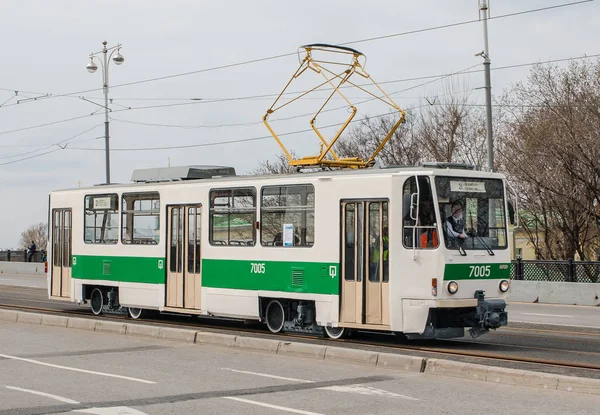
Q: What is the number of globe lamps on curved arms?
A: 2